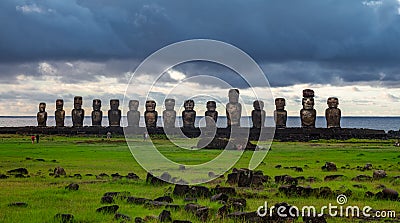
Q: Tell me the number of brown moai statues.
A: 15